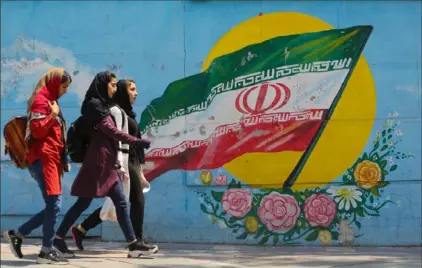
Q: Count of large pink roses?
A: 3